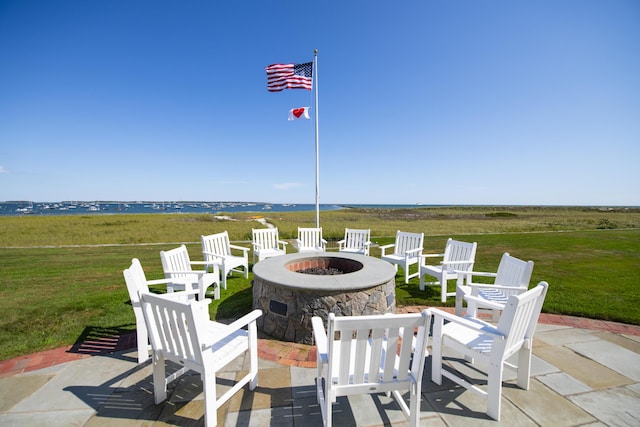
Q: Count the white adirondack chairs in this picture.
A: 12